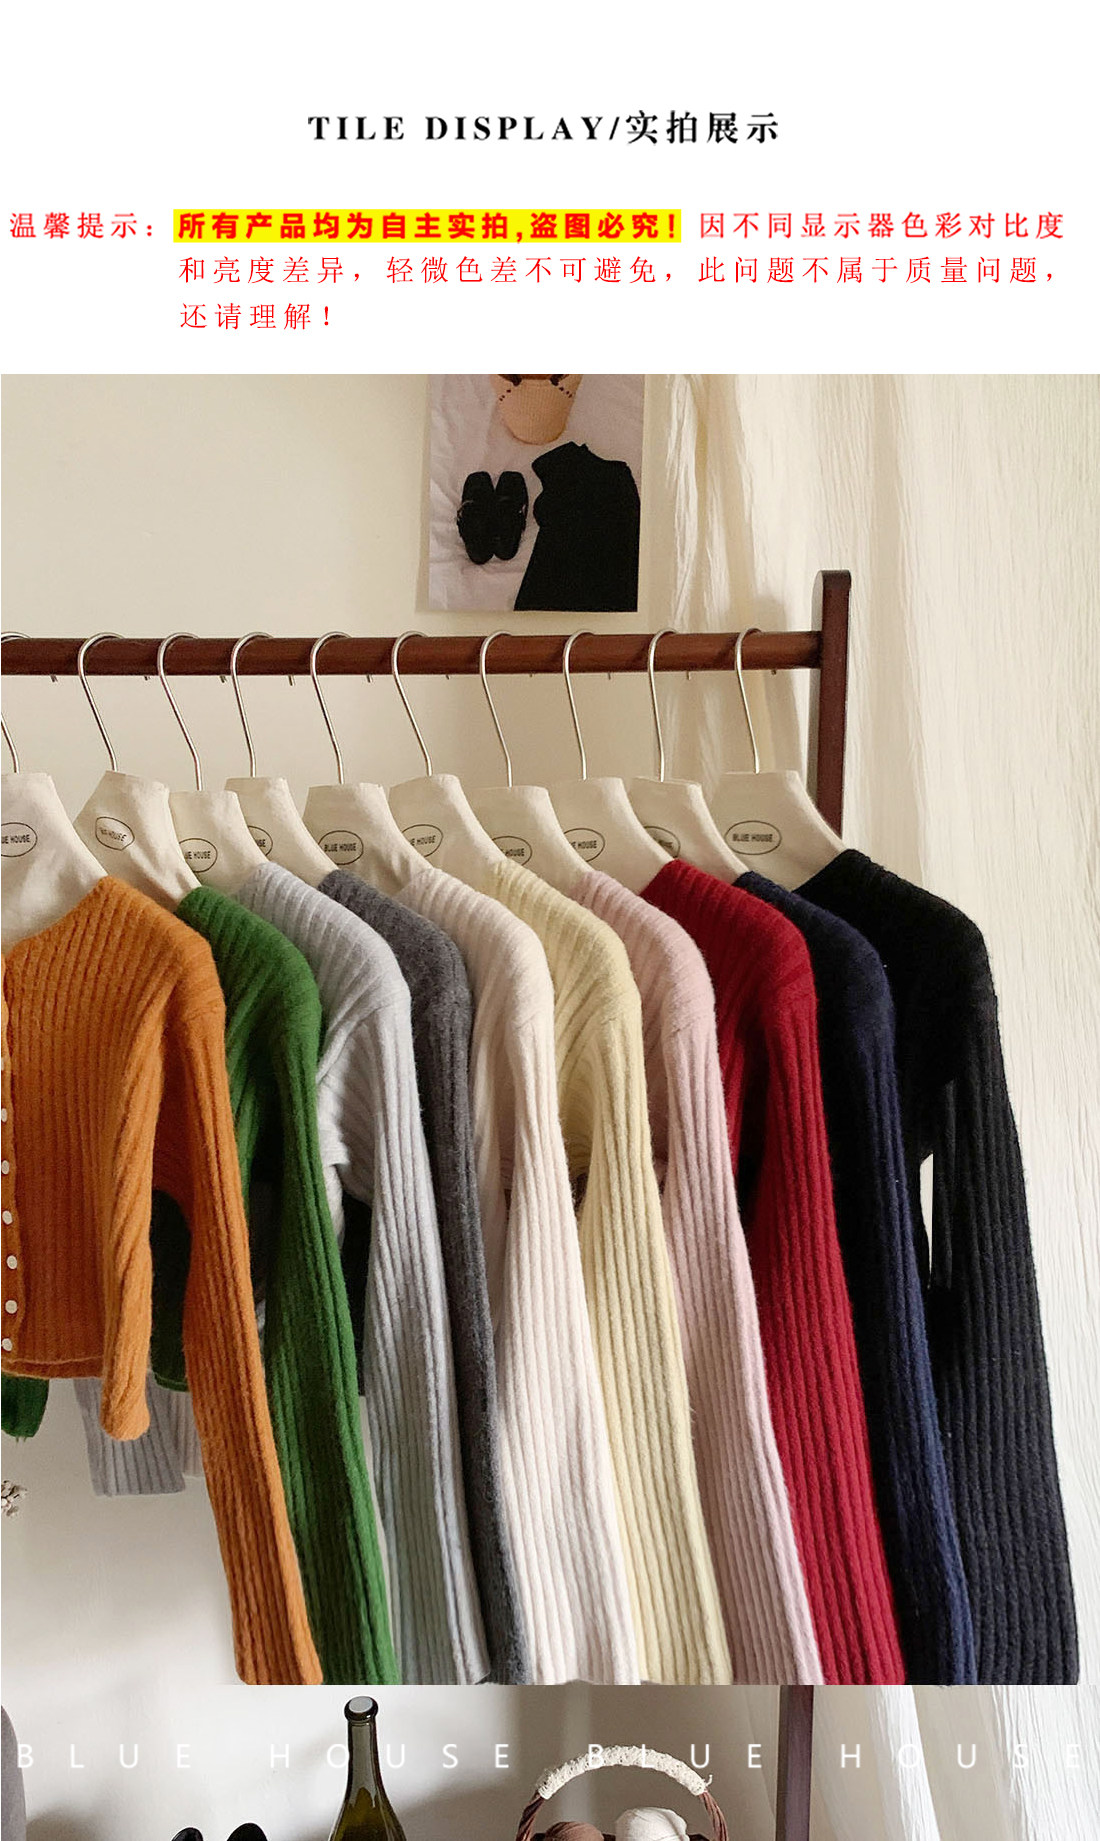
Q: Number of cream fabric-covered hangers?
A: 10